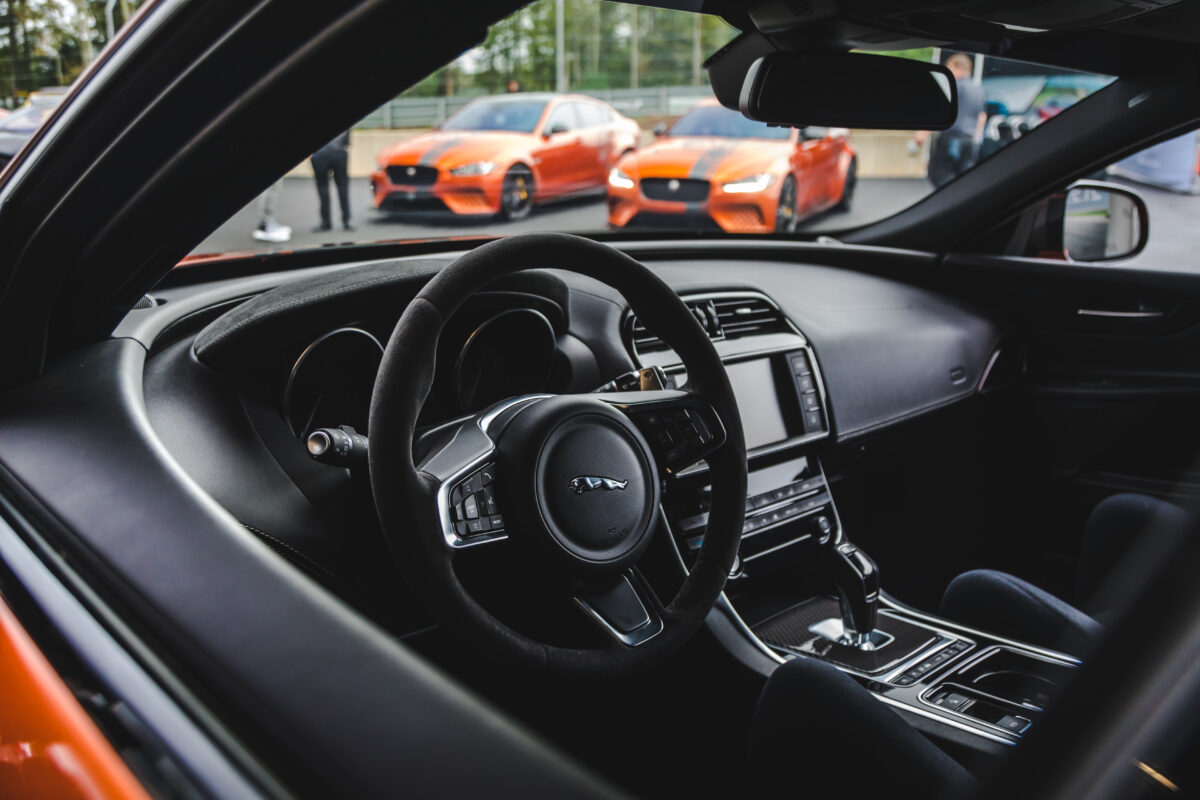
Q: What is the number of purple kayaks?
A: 0